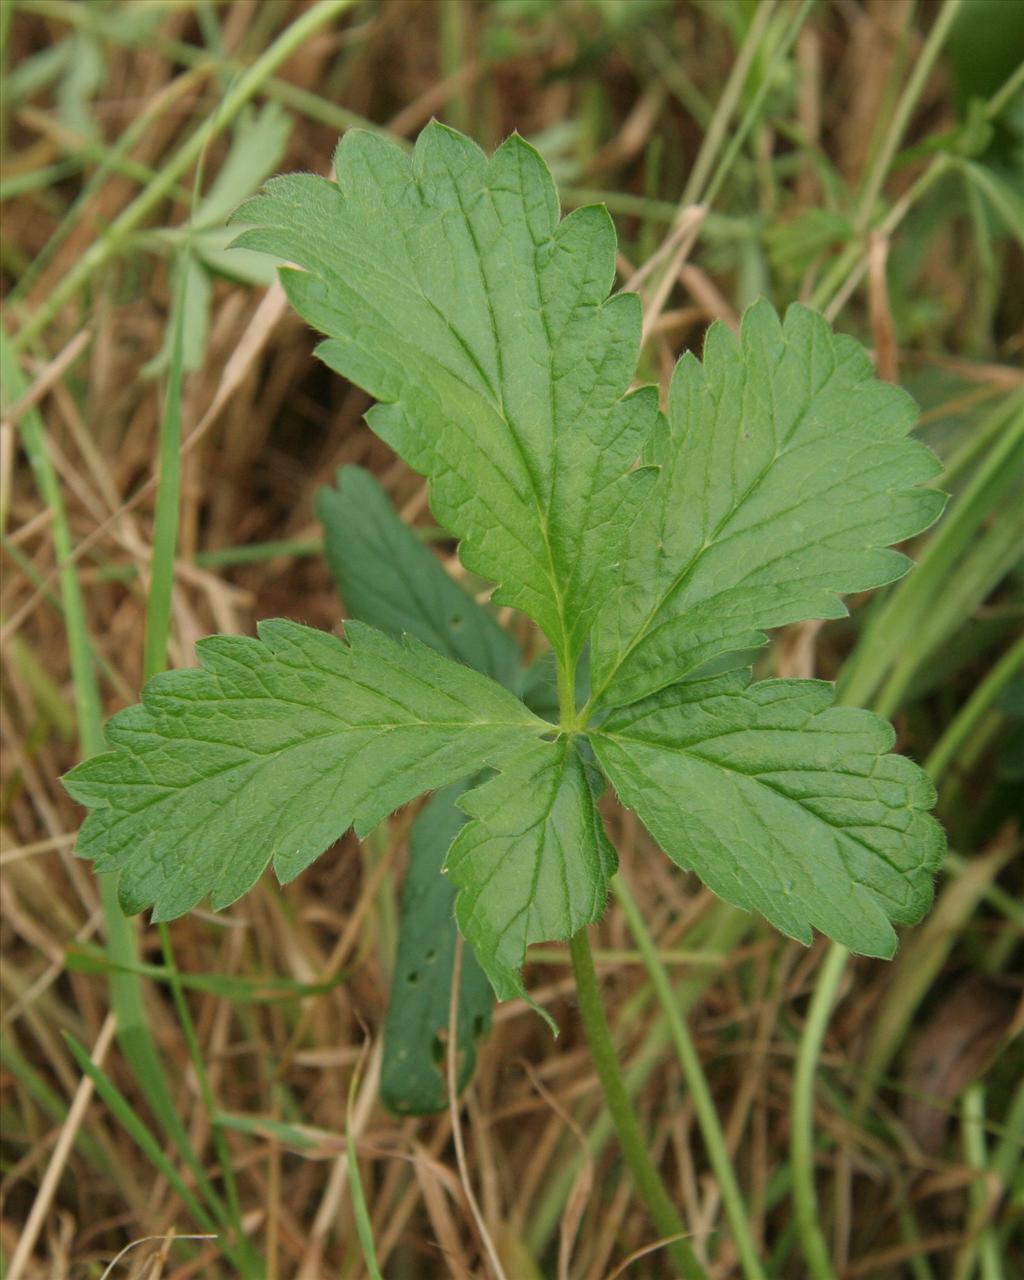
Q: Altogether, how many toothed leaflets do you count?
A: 5